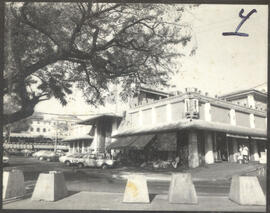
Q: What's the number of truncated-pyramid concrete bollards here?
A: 5